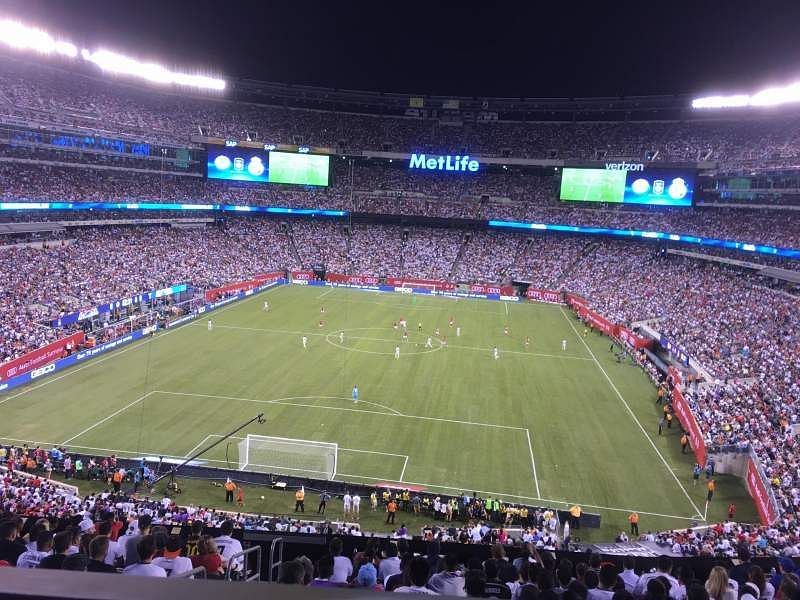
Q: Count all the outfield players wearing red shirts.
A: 10